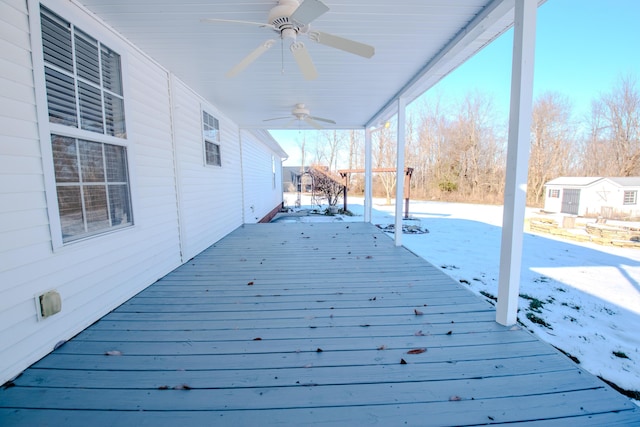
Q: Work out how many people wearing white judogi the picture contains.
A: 0